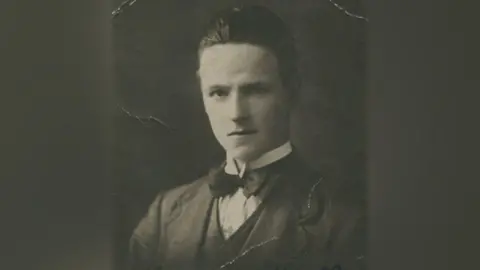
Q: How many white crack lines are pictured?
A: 5